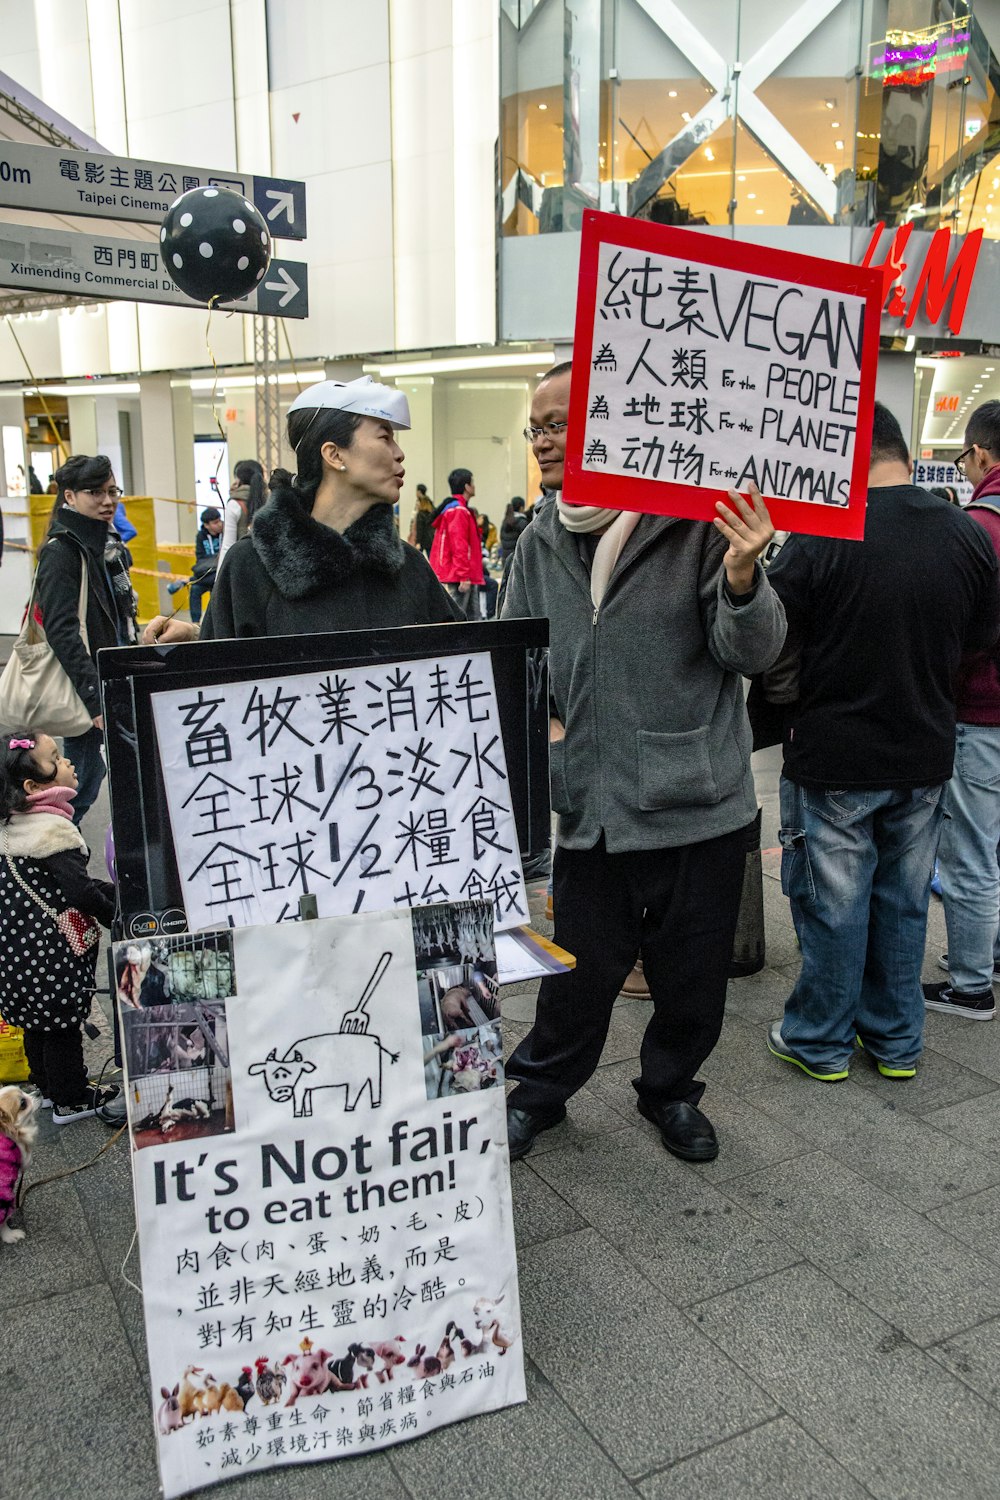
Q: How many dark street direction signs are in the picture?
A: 2